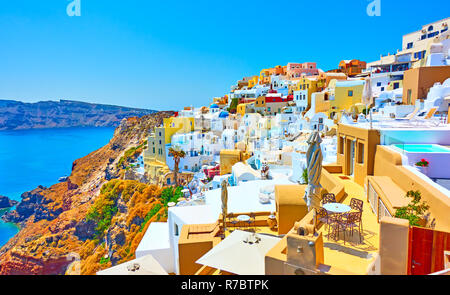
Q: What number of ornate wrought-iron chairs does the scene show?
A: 4